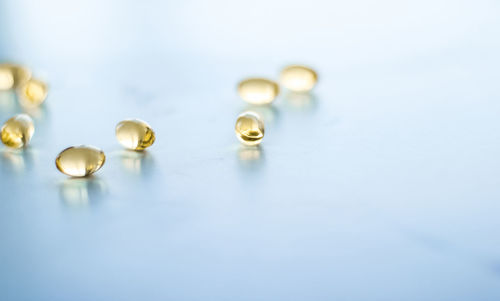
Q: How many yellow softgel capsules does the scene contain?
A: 8